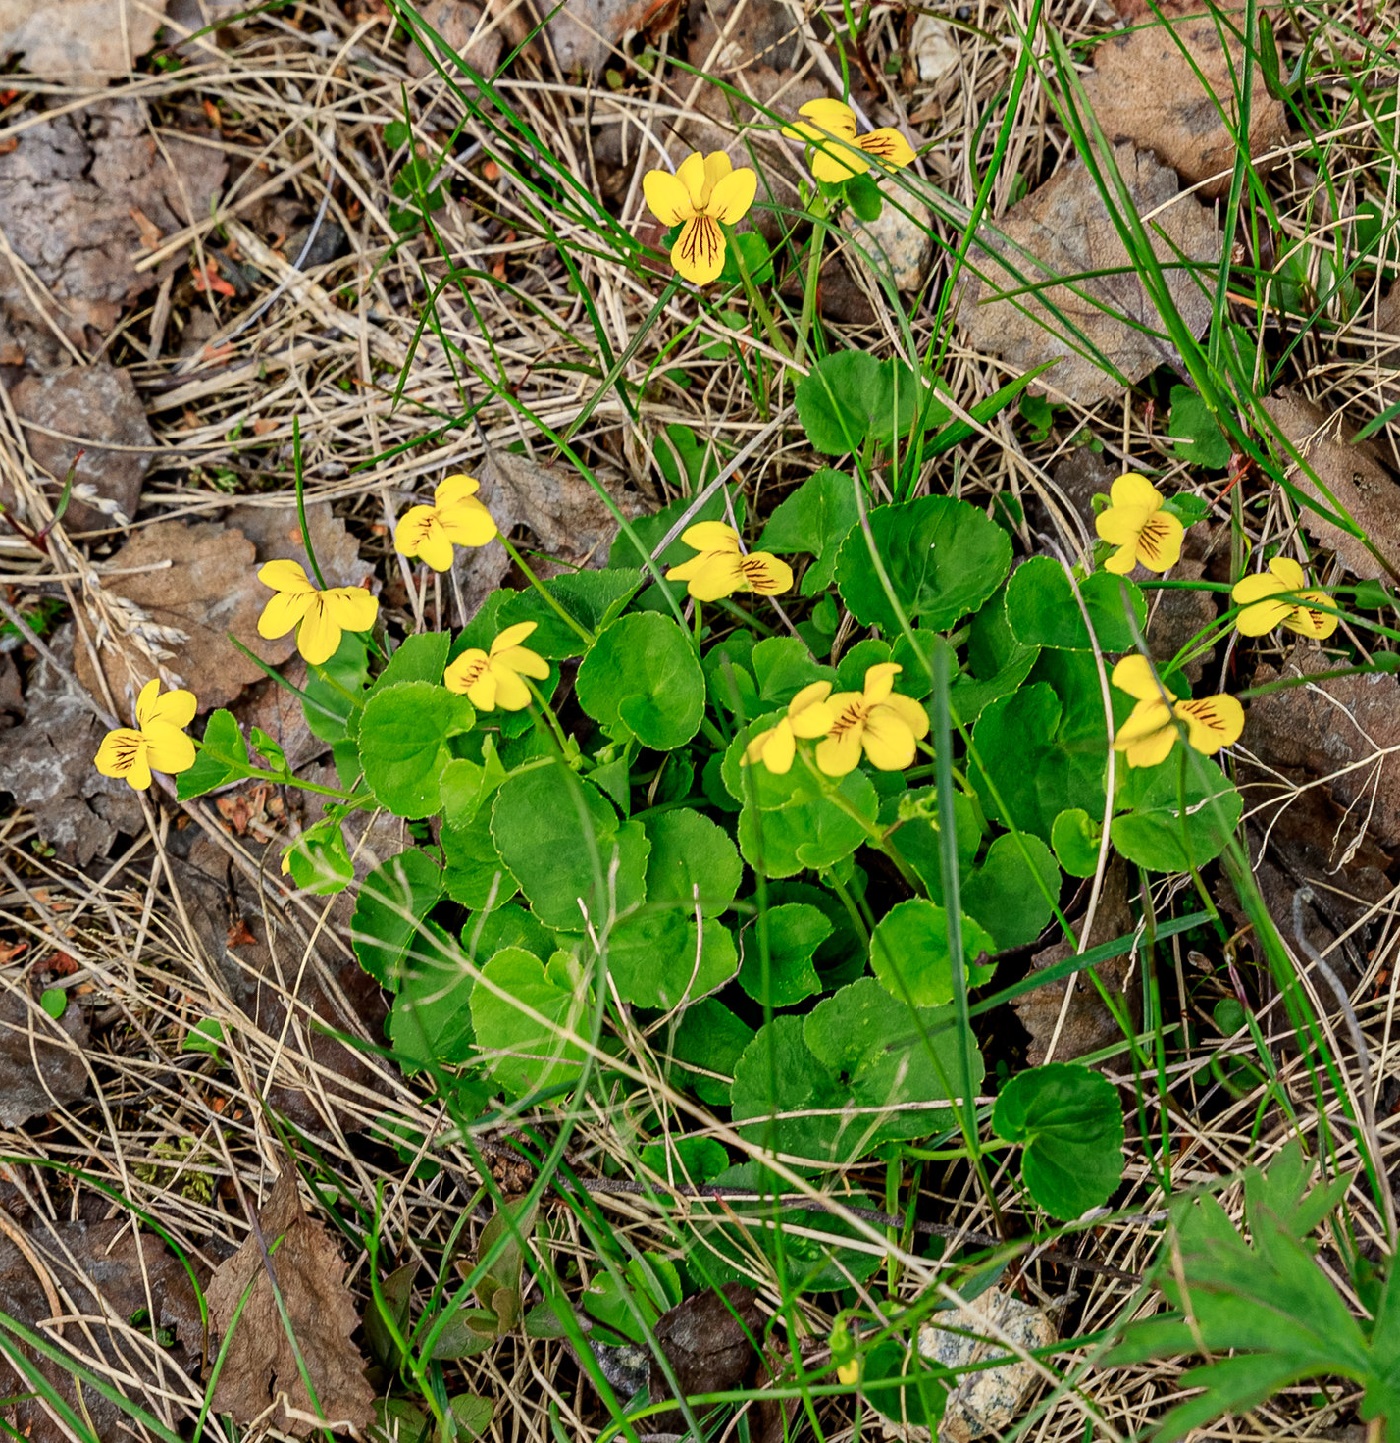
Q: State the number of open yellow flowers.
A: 12